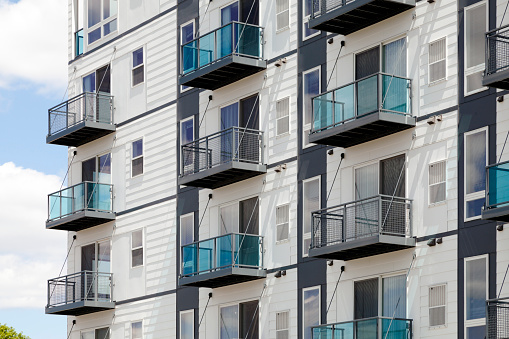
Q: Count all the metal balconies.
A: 7